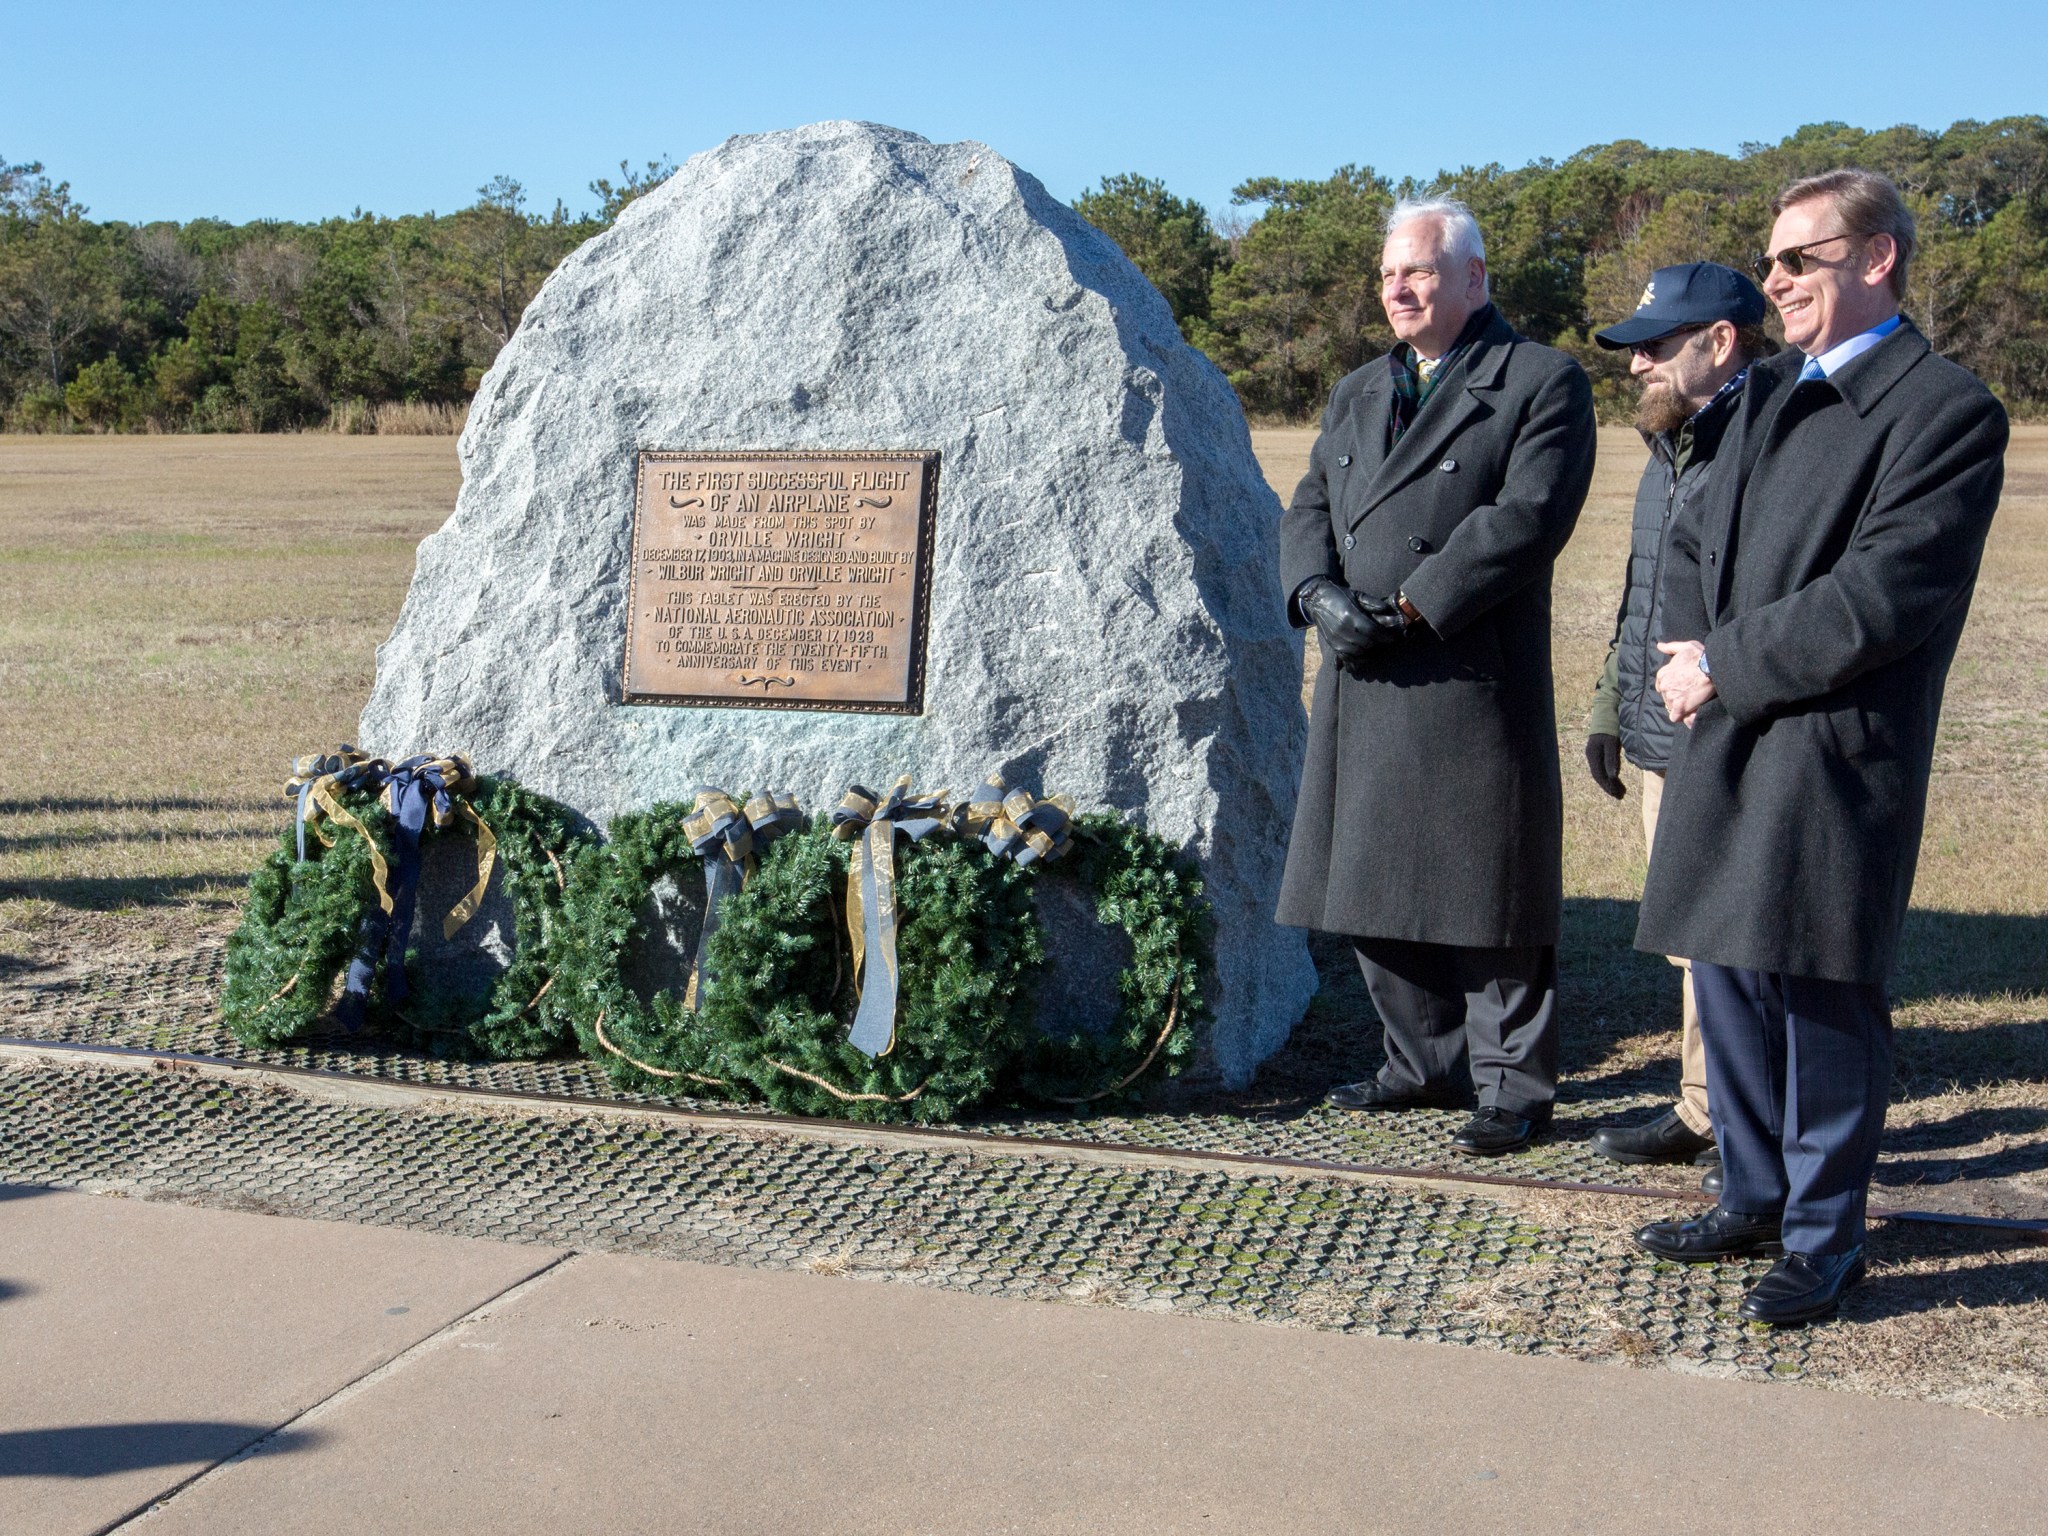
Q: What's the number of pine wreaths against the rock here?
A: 5